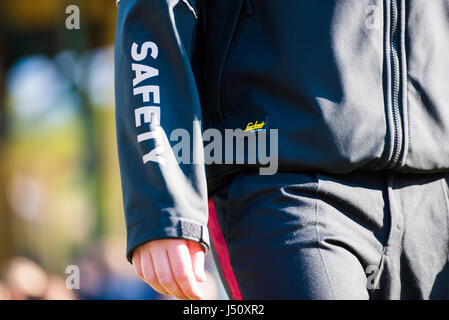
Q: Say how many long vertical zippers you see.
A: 1